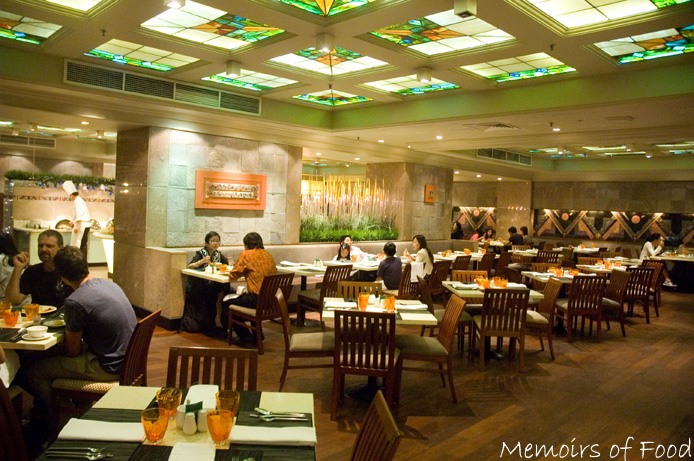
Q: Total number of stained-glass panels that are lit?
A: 13